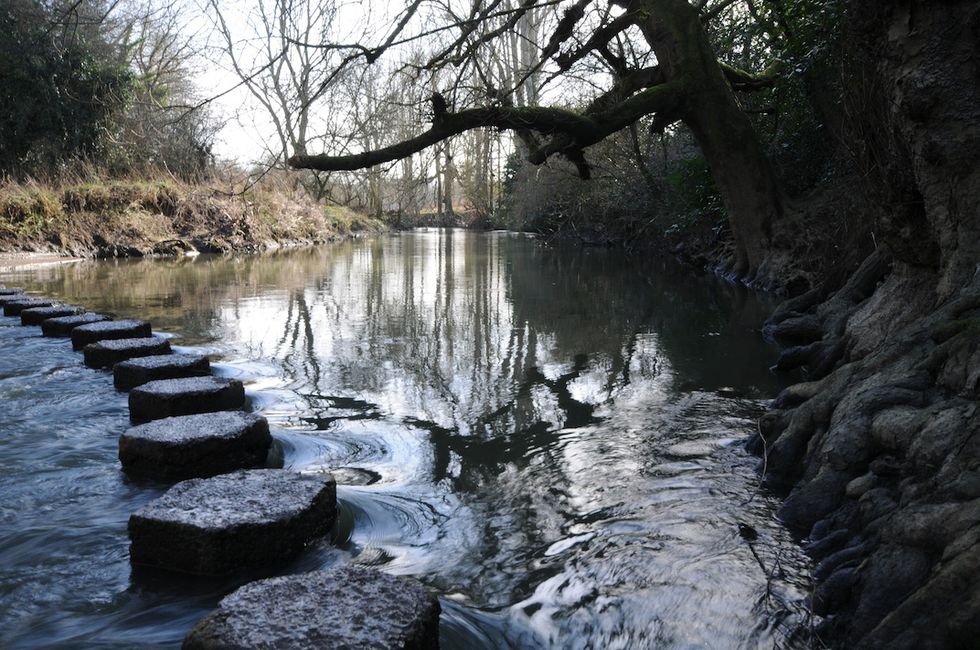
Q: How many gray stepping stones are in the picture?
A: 12